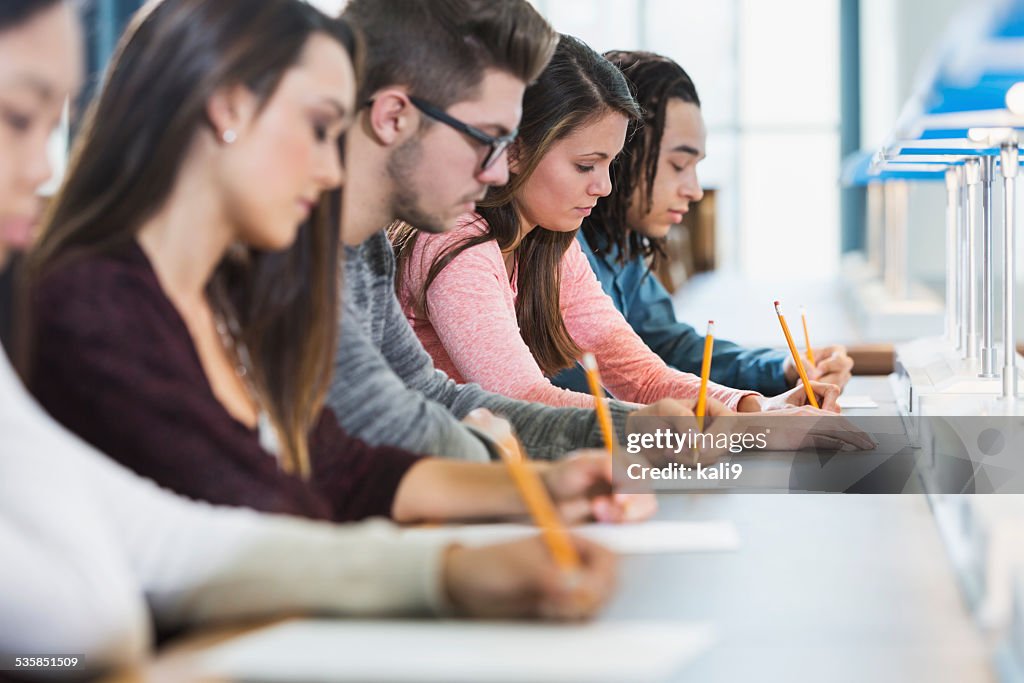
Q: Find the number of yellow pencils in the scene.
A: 5